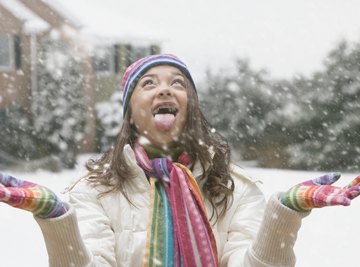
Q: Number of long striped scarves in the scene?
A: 1